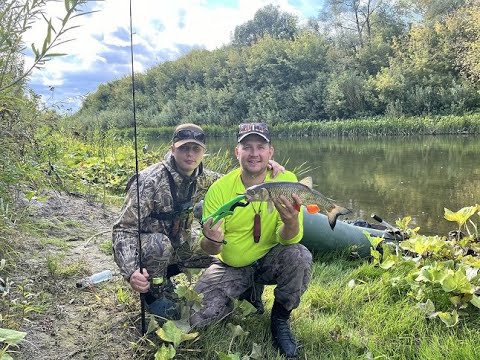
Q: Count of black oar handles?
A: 1